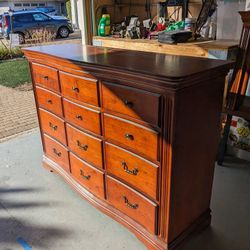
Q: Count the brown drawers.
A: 12